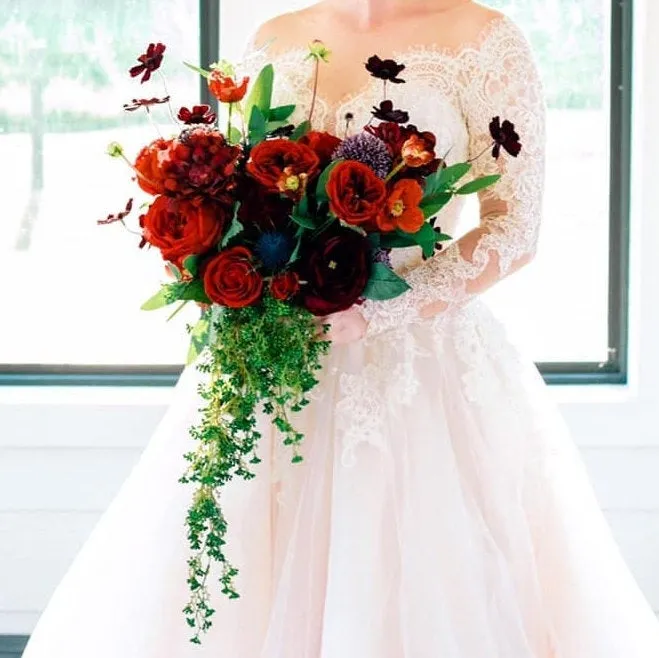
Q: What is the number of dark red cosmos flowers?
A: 7